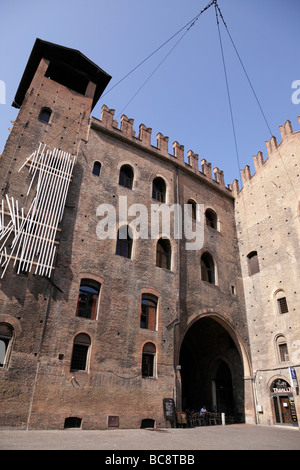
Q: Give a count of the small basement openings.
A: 2